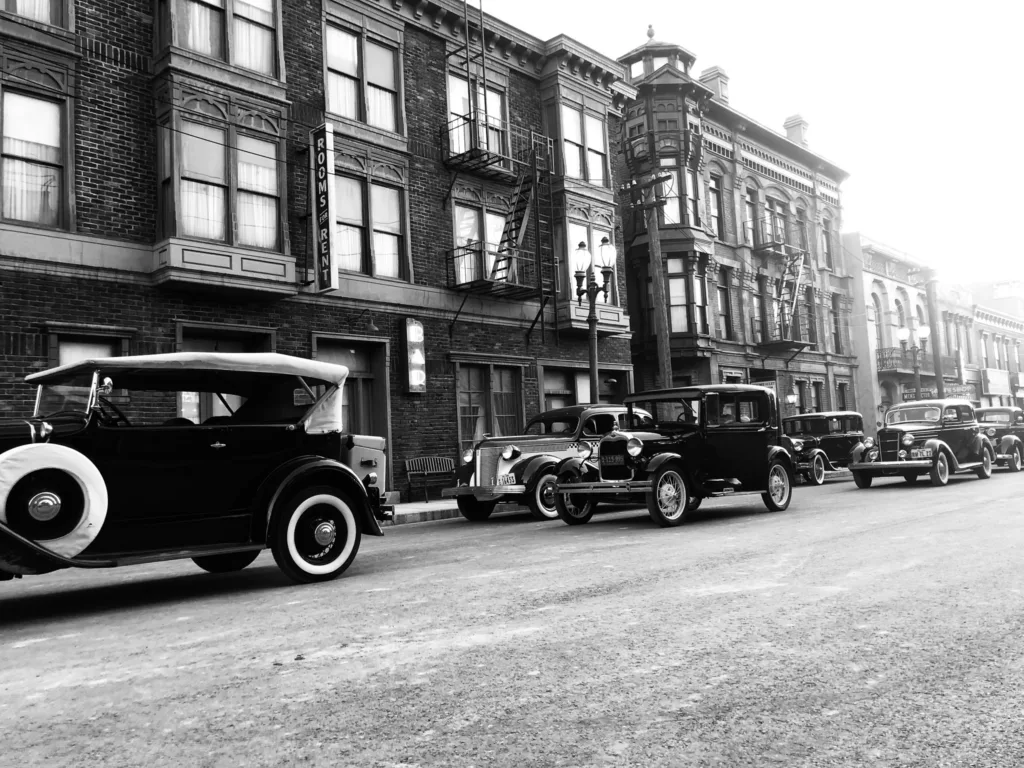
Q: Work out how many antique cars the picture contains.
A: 6